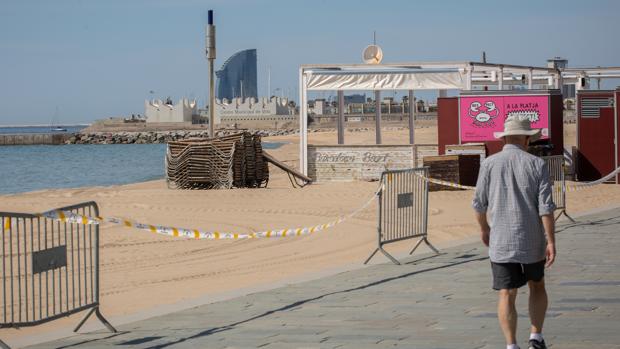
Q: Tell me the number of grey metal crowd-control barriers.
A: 3